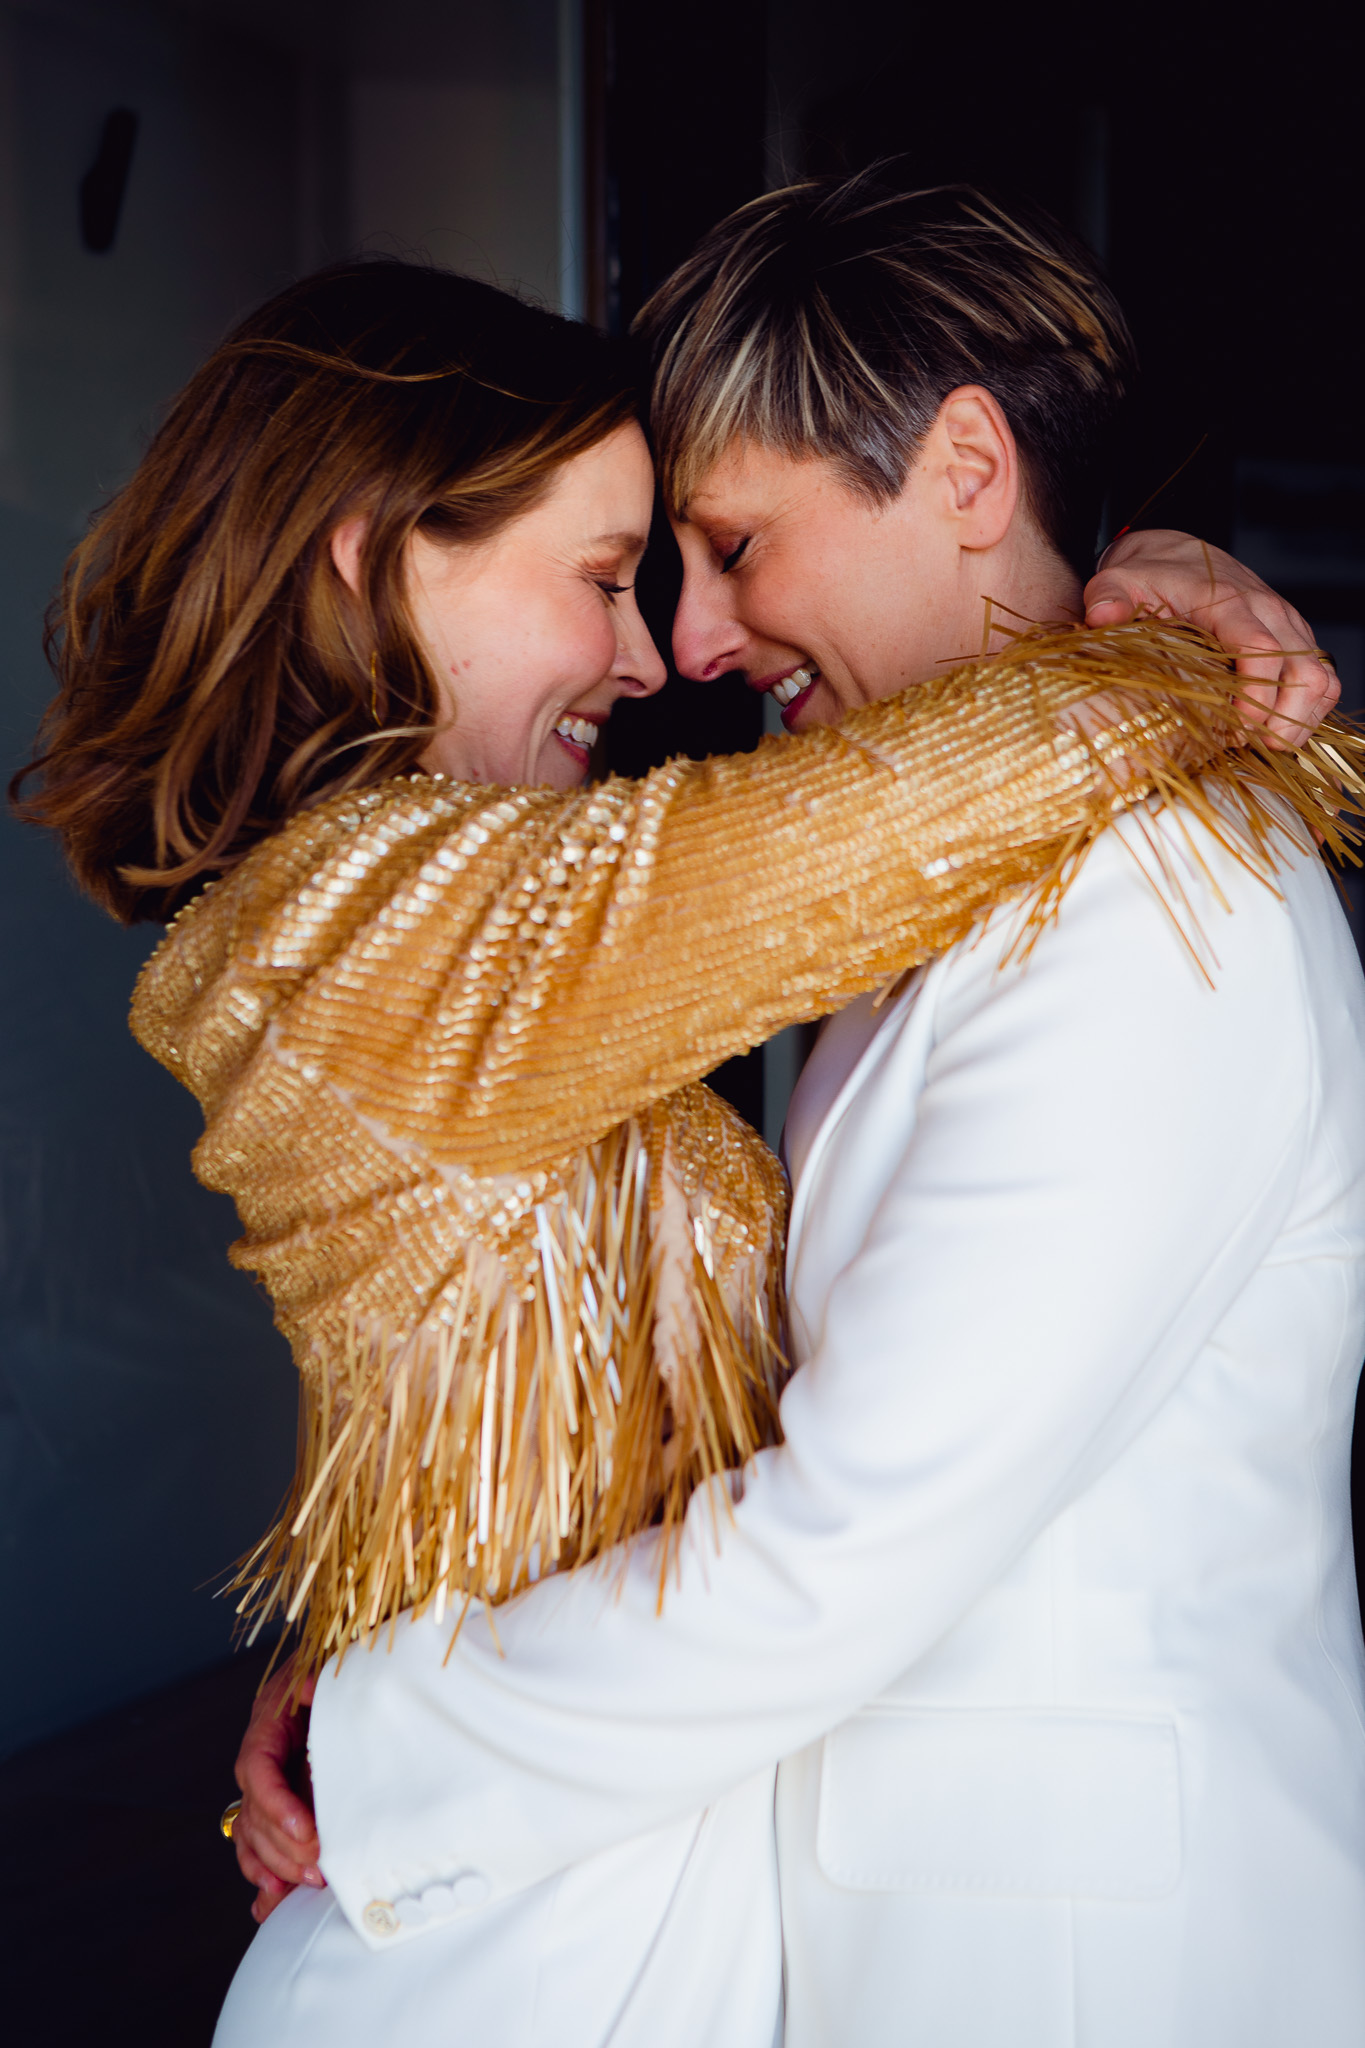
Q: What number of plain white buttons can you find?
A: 3